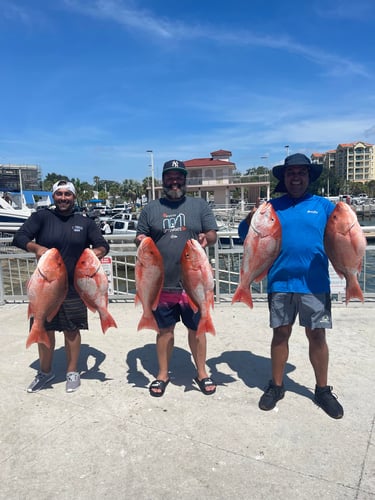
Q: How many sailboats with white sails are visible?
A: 0